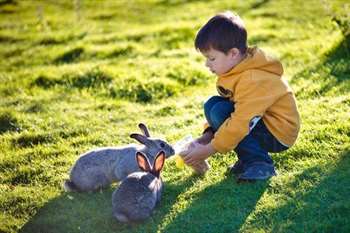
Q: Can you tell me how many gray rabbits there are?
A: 2